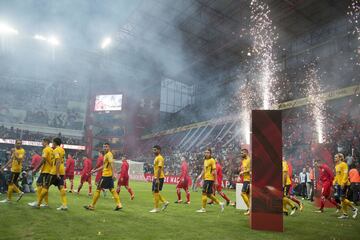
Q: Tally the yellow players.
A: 9